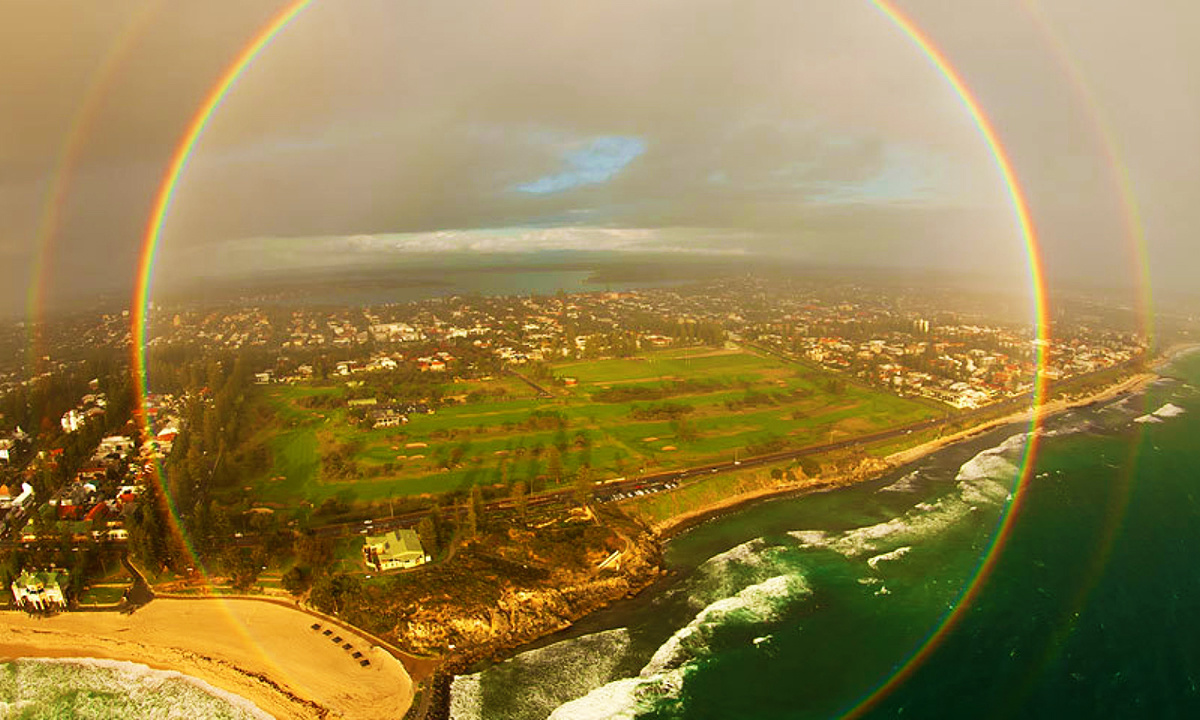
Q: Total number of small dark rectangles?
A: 6